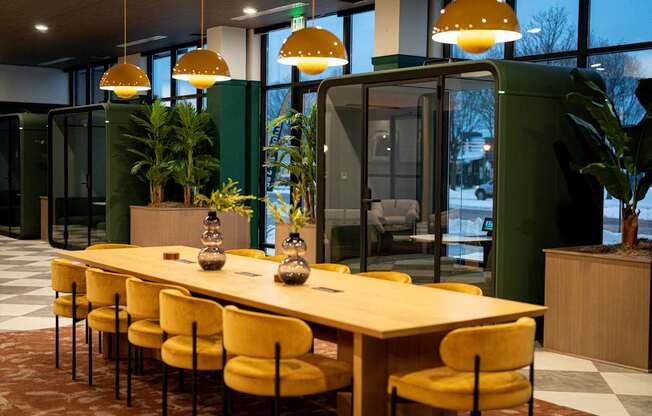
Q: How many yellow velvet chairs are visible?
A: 12